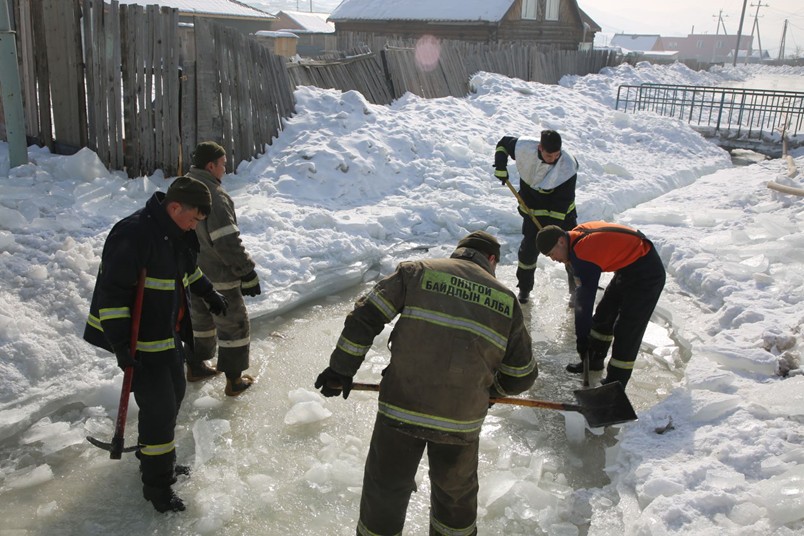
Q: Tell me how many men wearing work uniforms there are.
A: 5